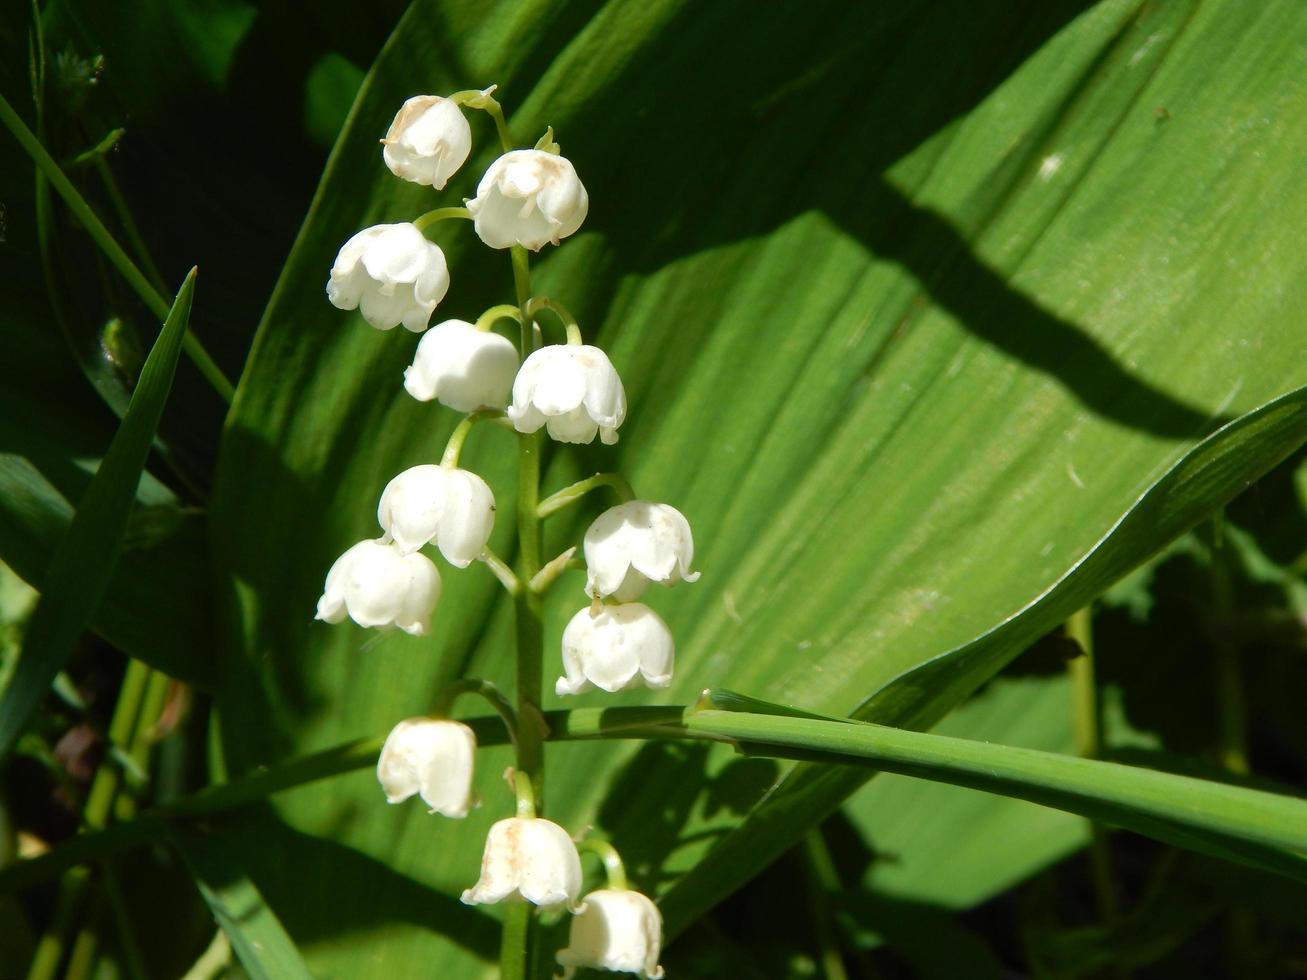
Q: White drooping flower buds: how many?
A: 12